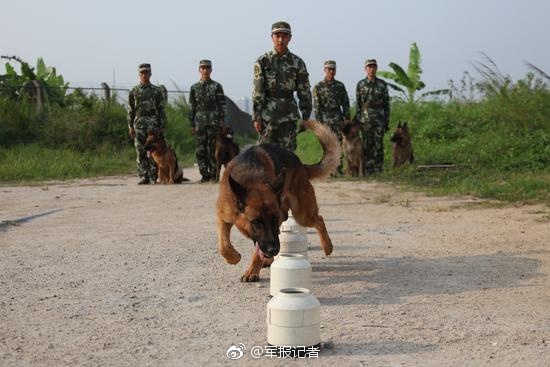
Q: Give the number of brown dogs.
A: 5